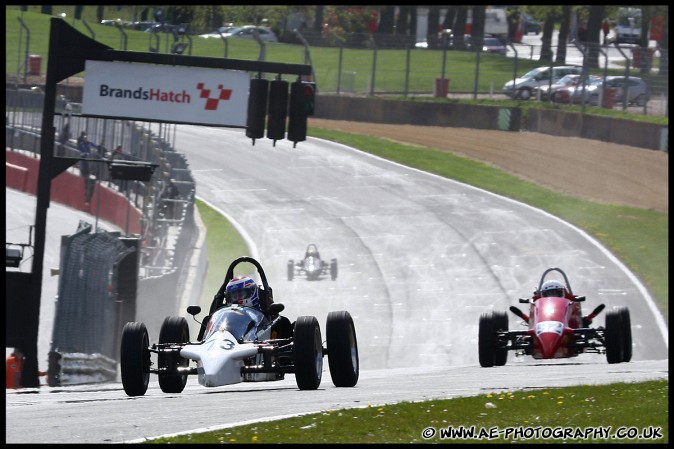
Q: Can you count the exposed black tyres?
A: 10